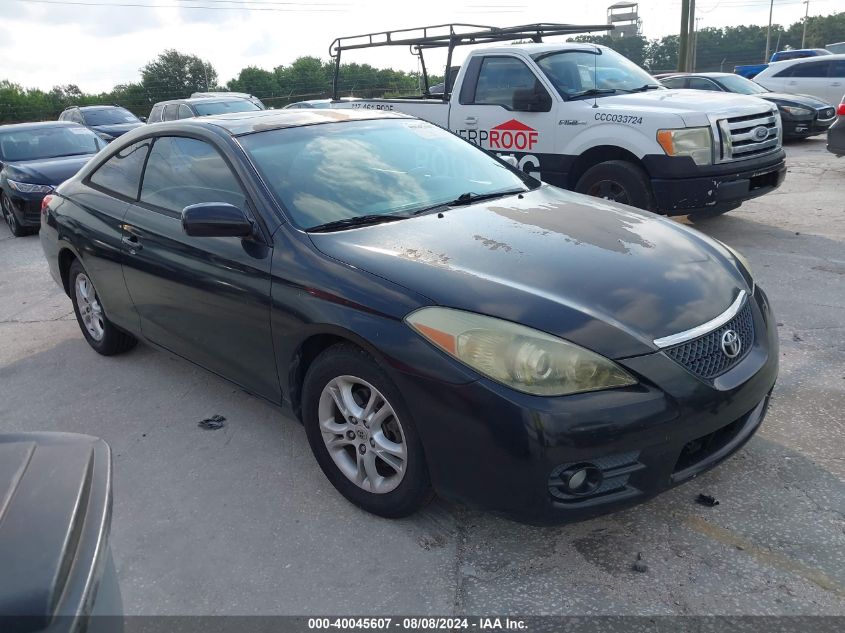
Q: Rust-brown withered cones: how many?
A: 0